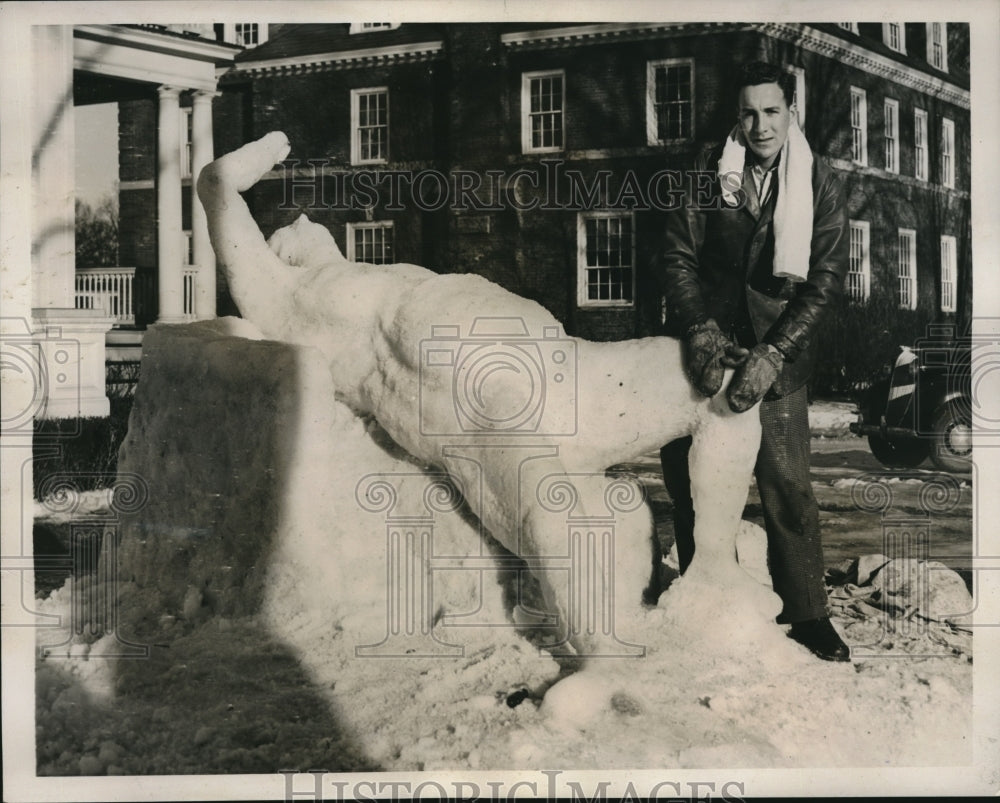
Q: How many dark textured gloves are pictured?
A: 2